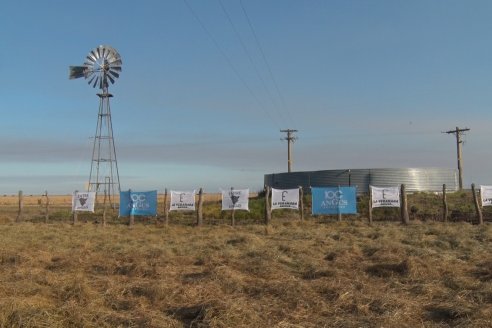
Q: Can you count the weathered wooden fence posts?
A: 15